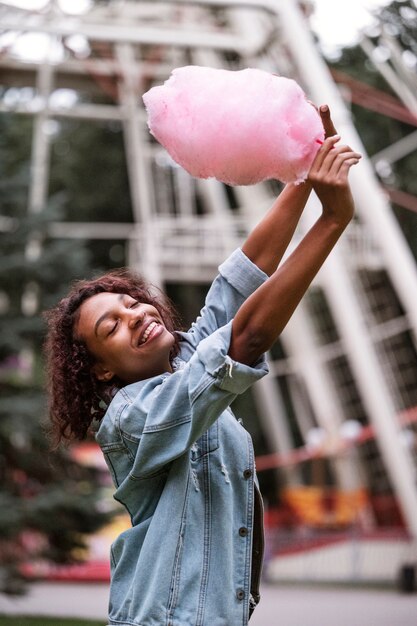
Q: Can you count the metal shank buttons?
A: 3